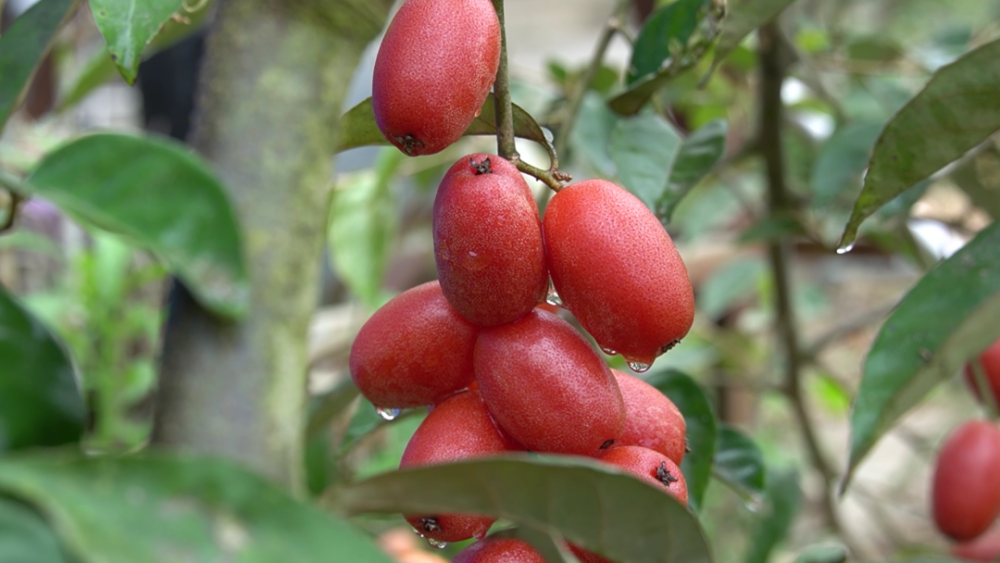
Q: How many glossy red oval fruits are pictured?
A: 13